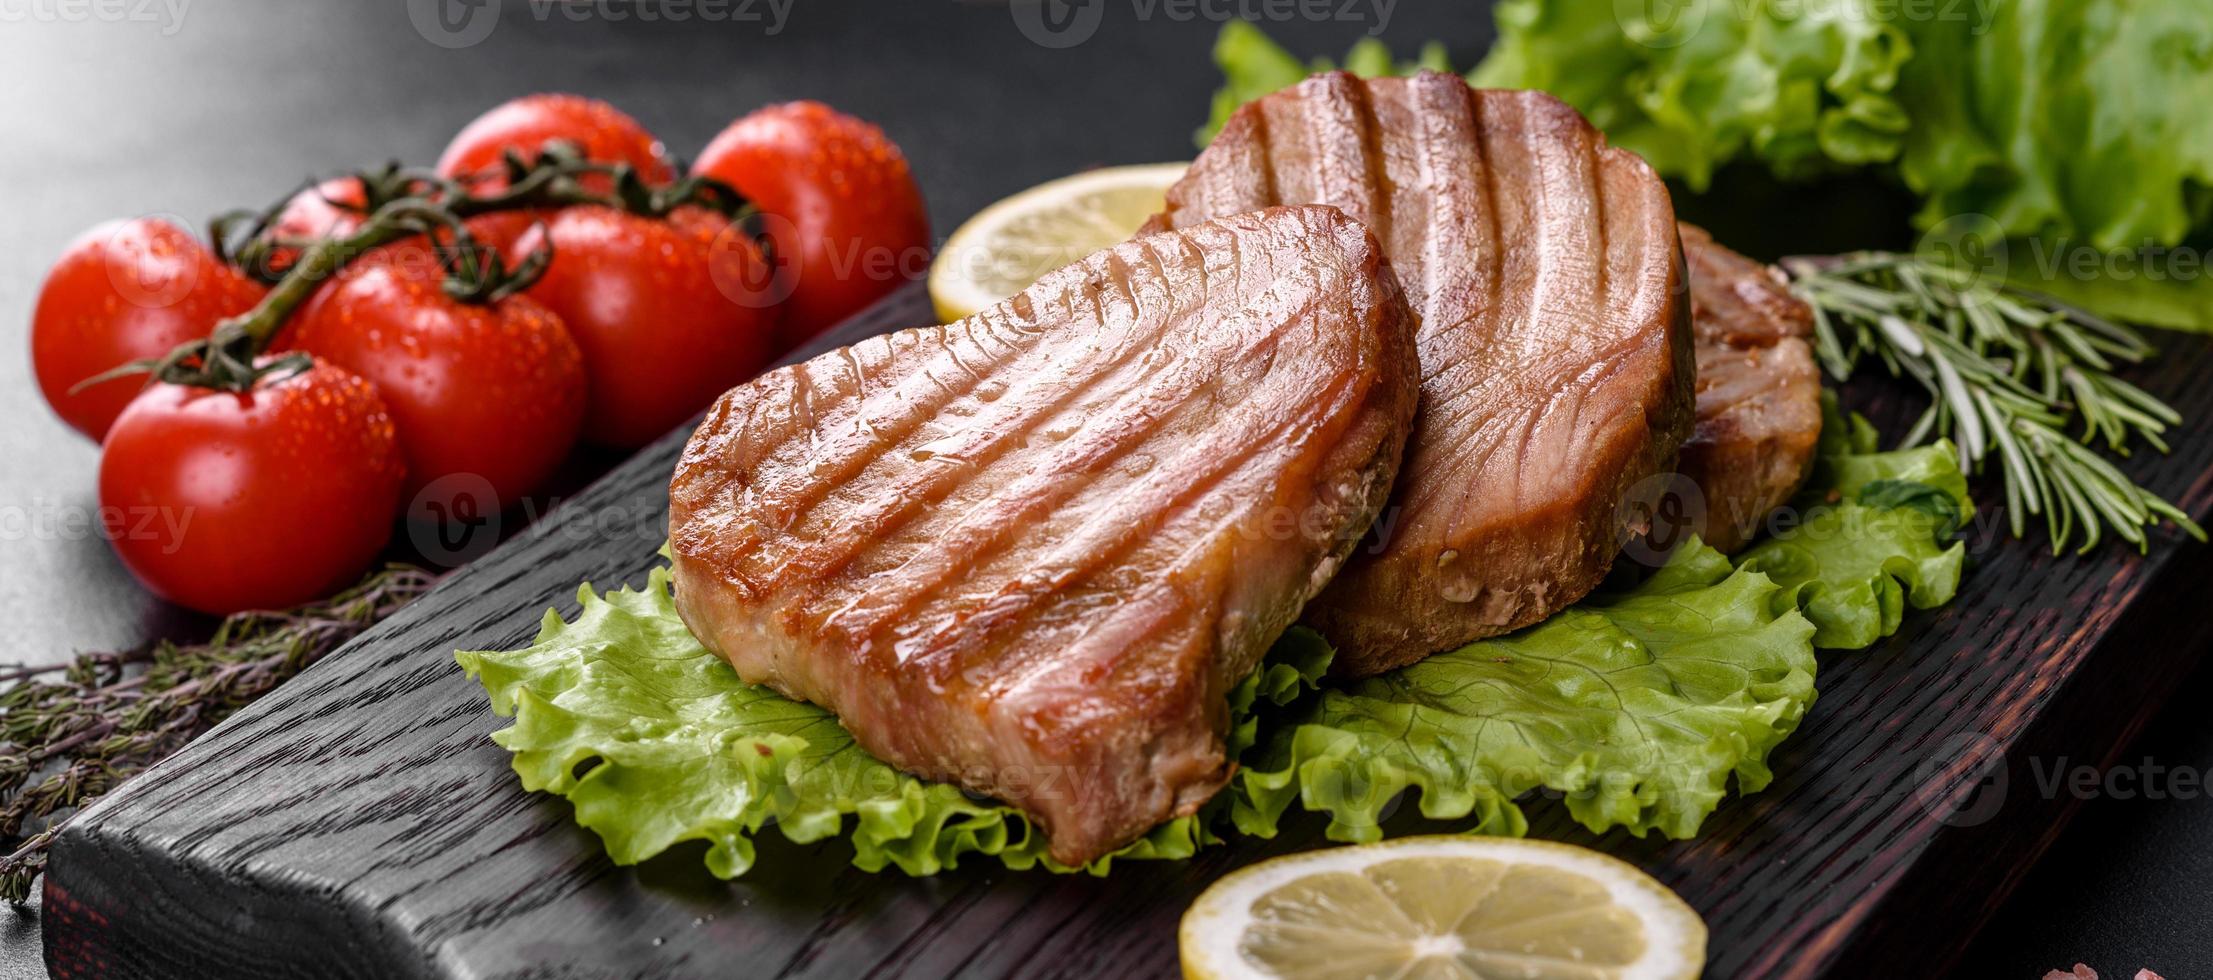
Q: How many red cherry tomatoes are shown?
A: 7